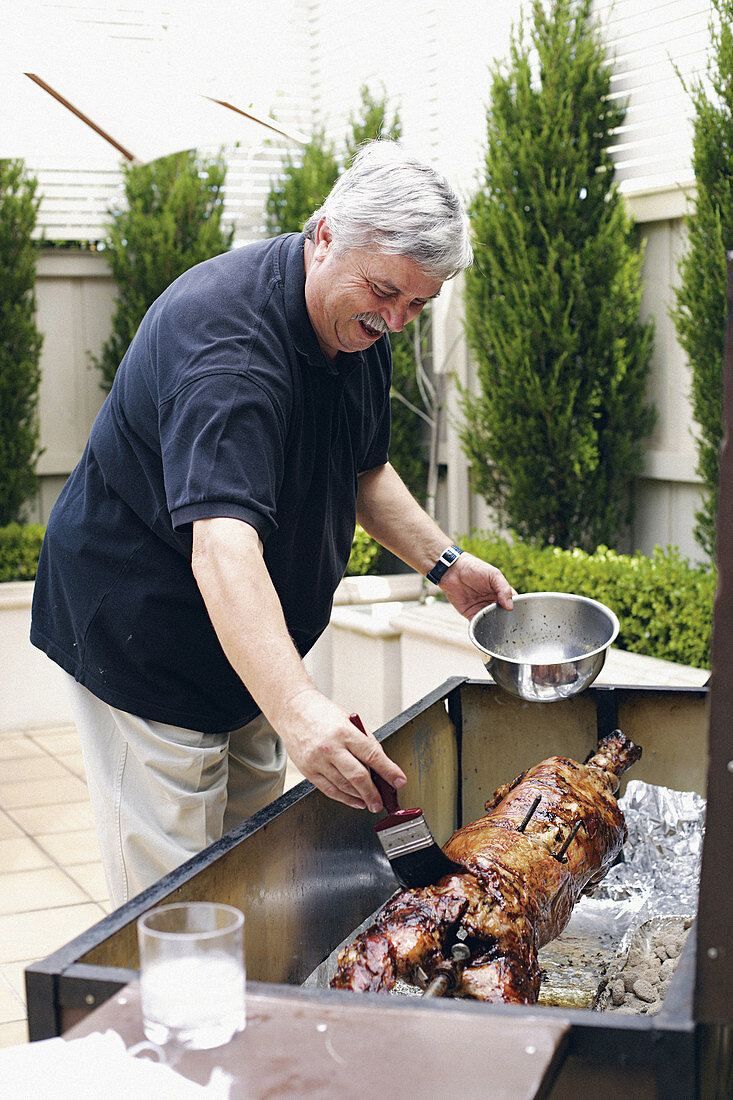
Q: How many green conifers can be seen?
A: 6